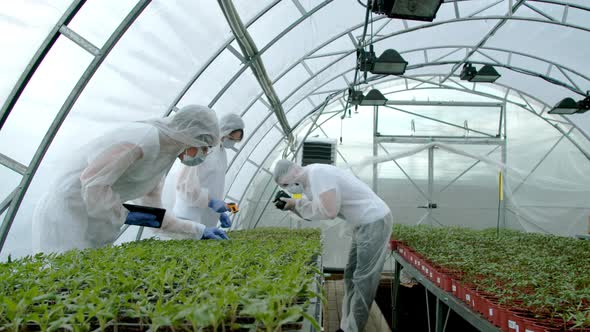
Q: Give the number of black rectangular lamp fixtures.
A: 5